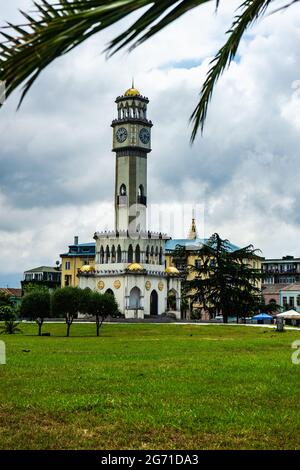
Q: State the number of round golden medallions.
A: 4